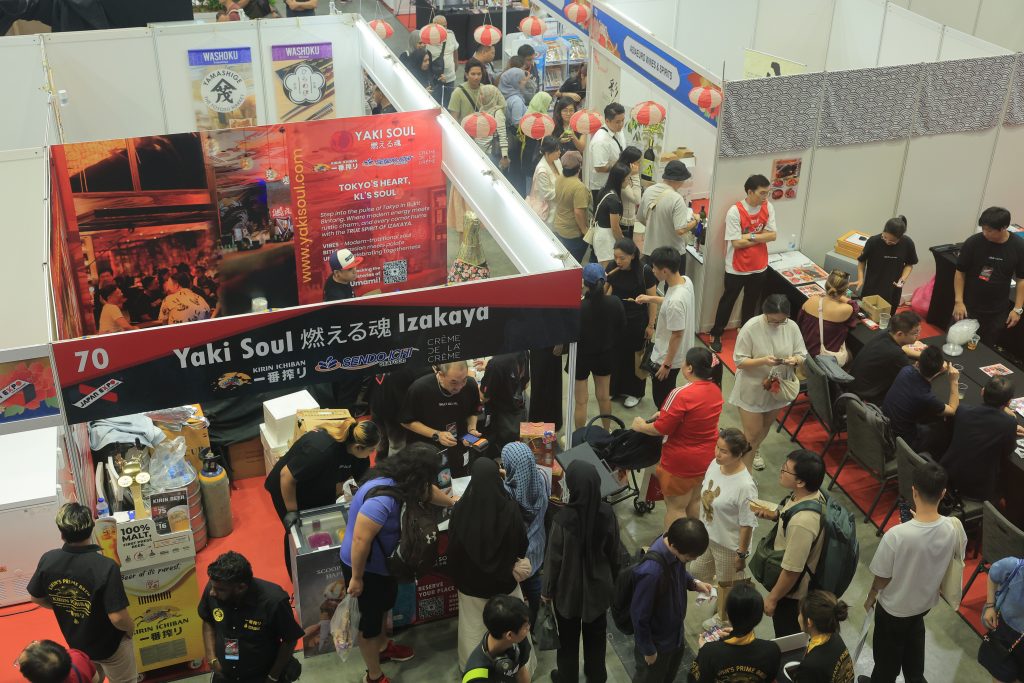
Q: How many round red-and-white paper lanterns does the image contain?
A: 10